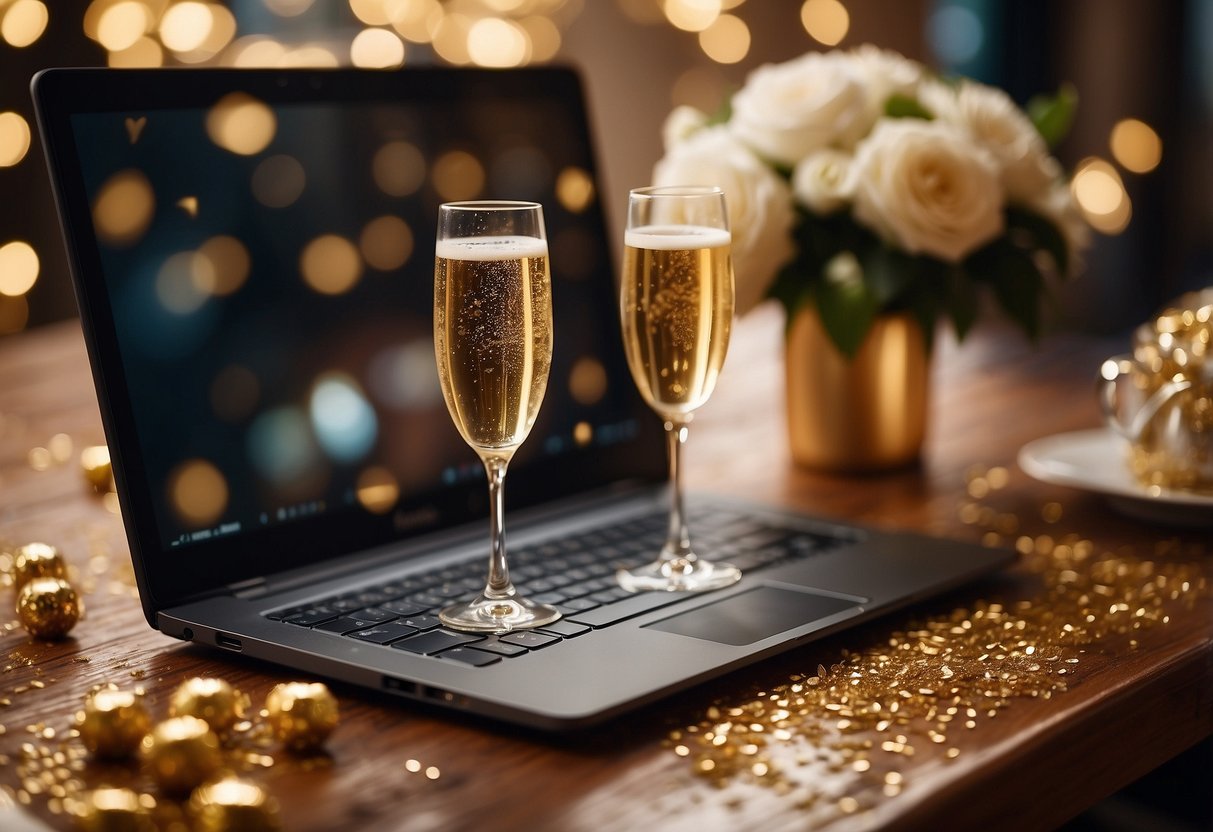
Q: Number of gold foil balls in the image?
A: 9